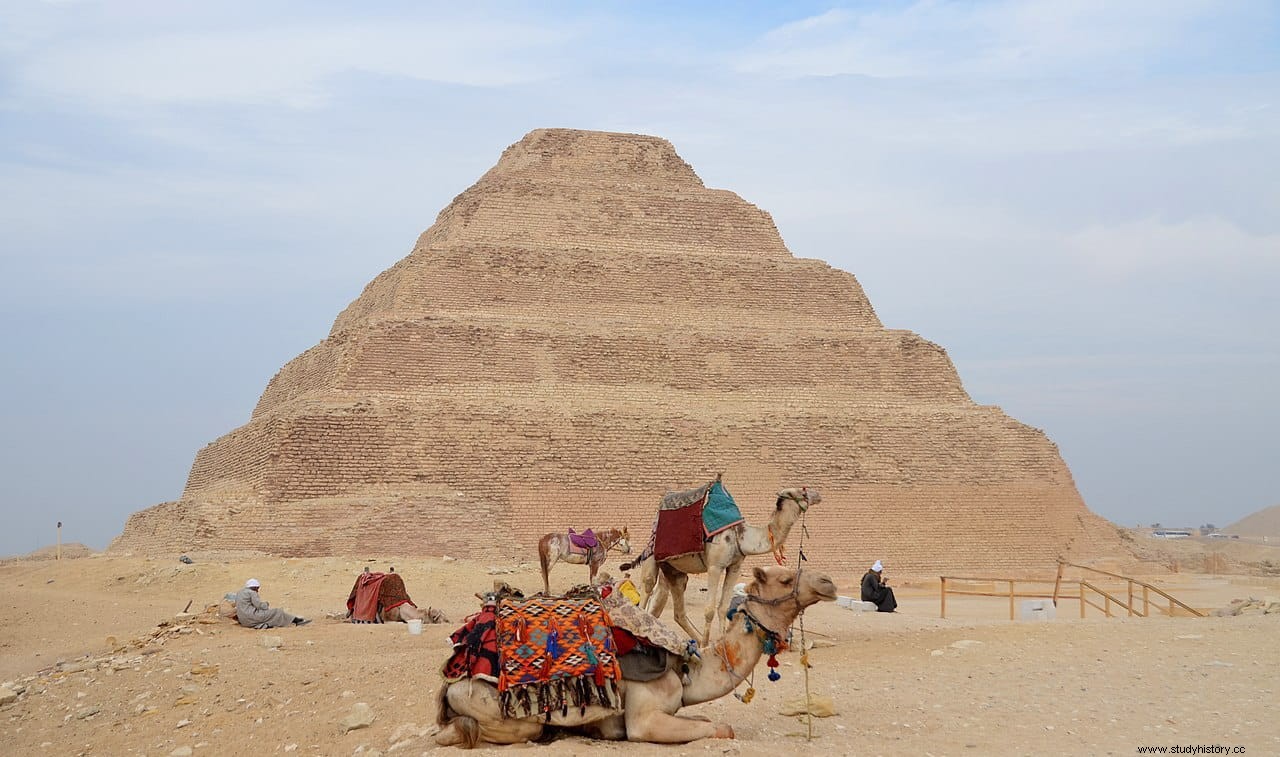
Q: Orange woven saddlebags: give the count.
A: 1